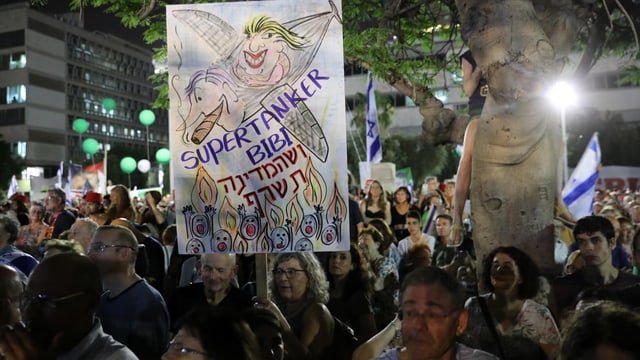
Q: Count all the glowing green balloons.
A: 6